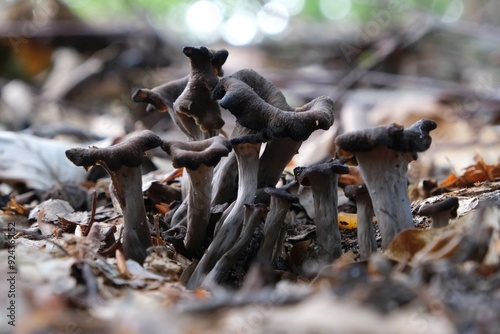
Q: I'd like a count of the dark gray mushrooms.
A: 11